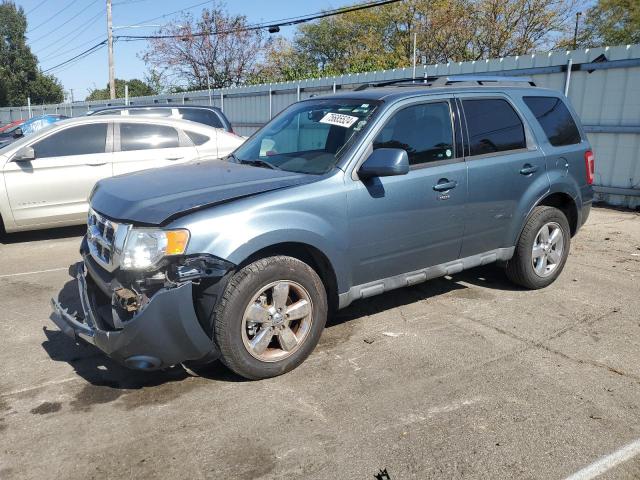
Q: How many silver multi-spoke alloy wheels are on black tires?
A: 2